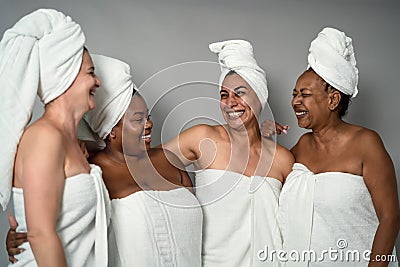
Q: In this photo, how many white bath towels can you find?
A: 8